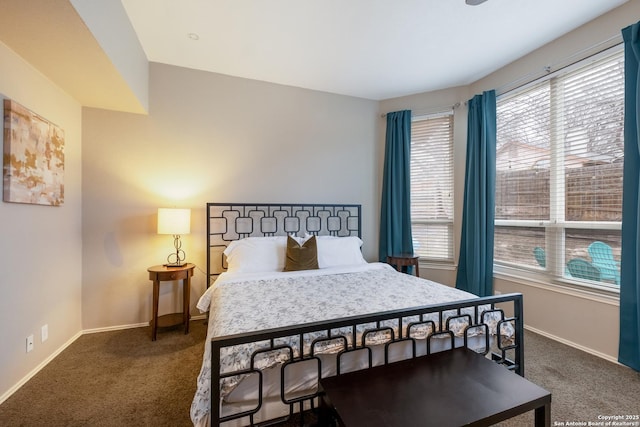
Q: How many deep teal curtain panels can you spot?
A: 3